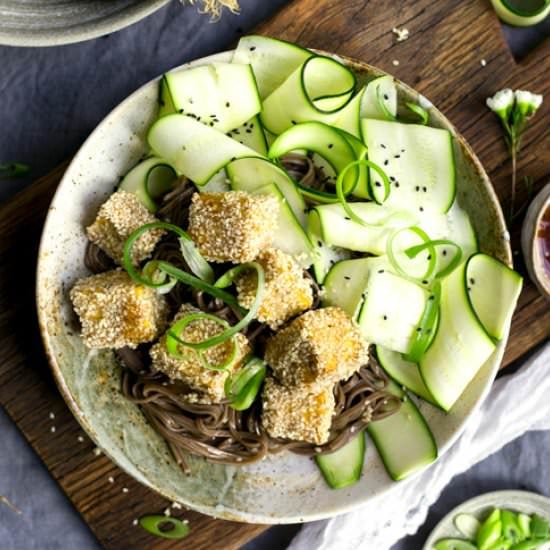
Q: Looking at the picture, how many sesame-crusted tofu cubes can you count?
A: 7